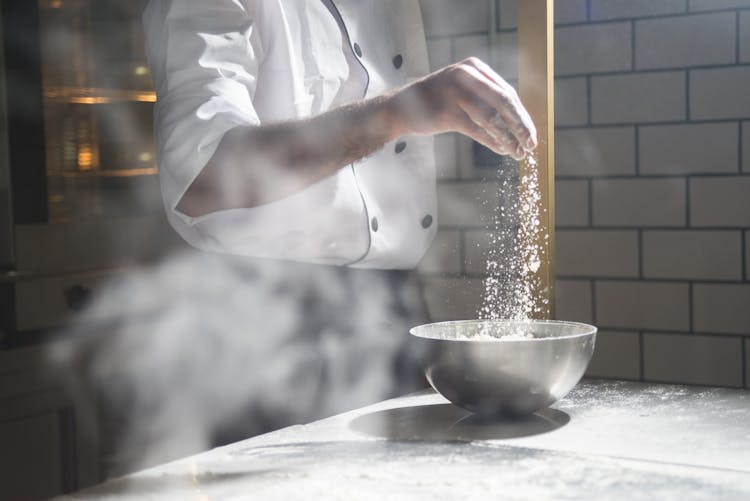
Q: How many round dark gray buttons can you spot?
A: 5